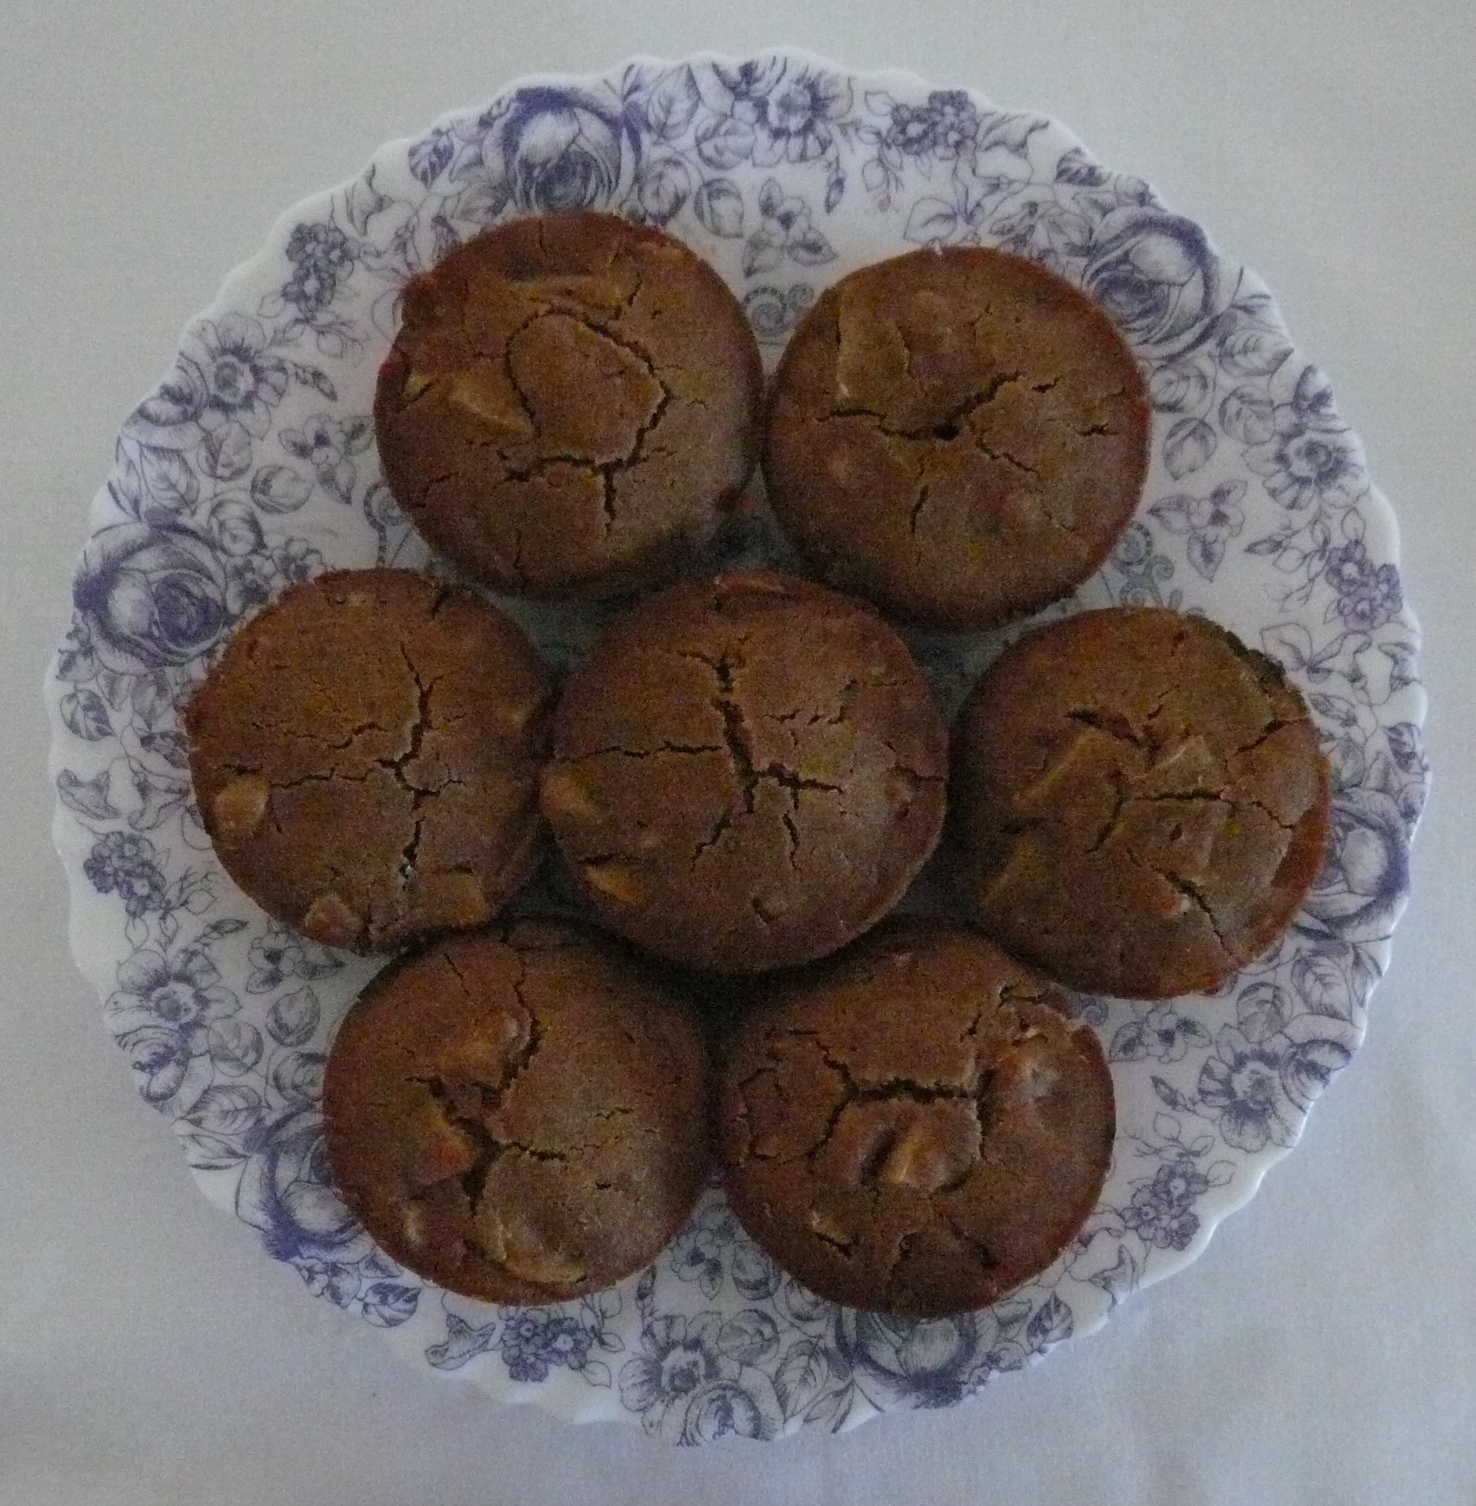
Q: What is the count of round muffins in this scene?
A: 7